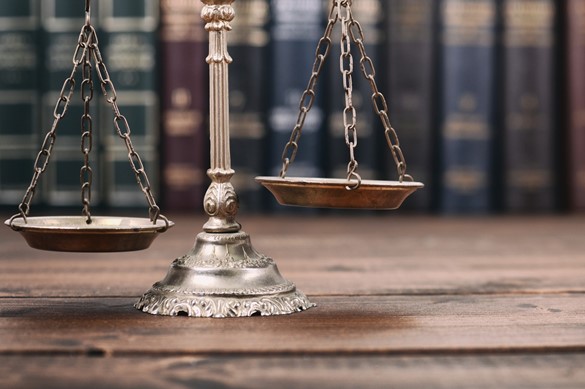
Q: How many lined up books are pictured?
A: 11